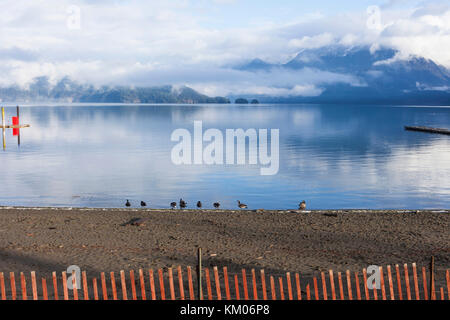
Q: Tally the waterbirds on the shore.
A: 8